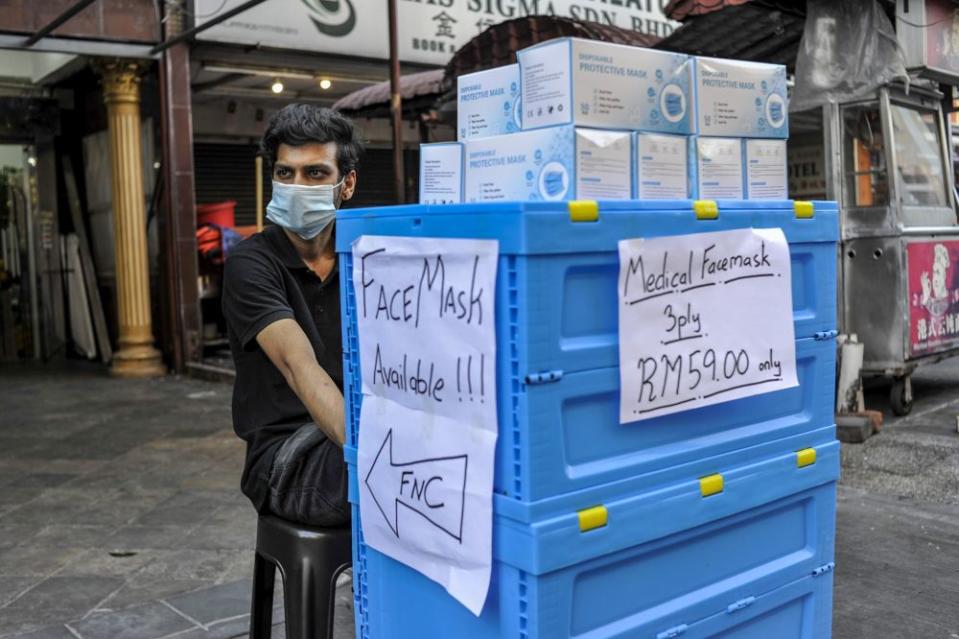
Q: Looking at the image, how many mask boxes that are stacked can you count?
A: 8